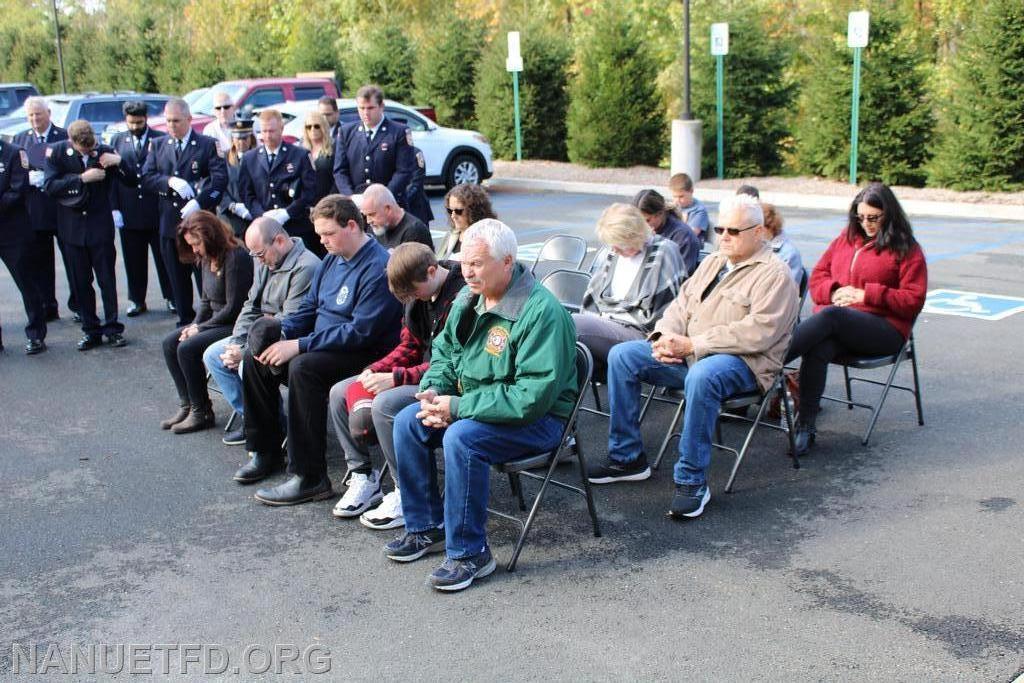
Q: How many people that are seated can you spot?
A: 14